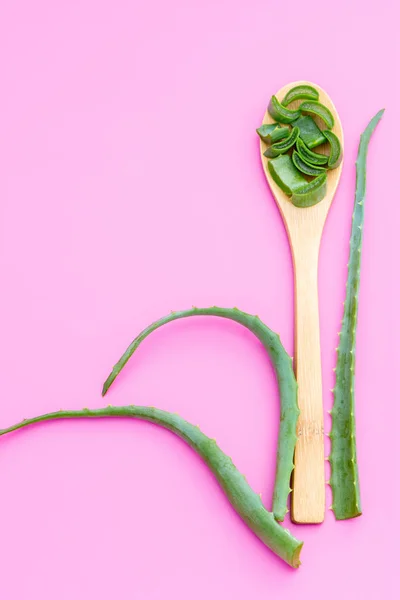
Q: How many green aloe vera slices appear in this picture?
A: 11